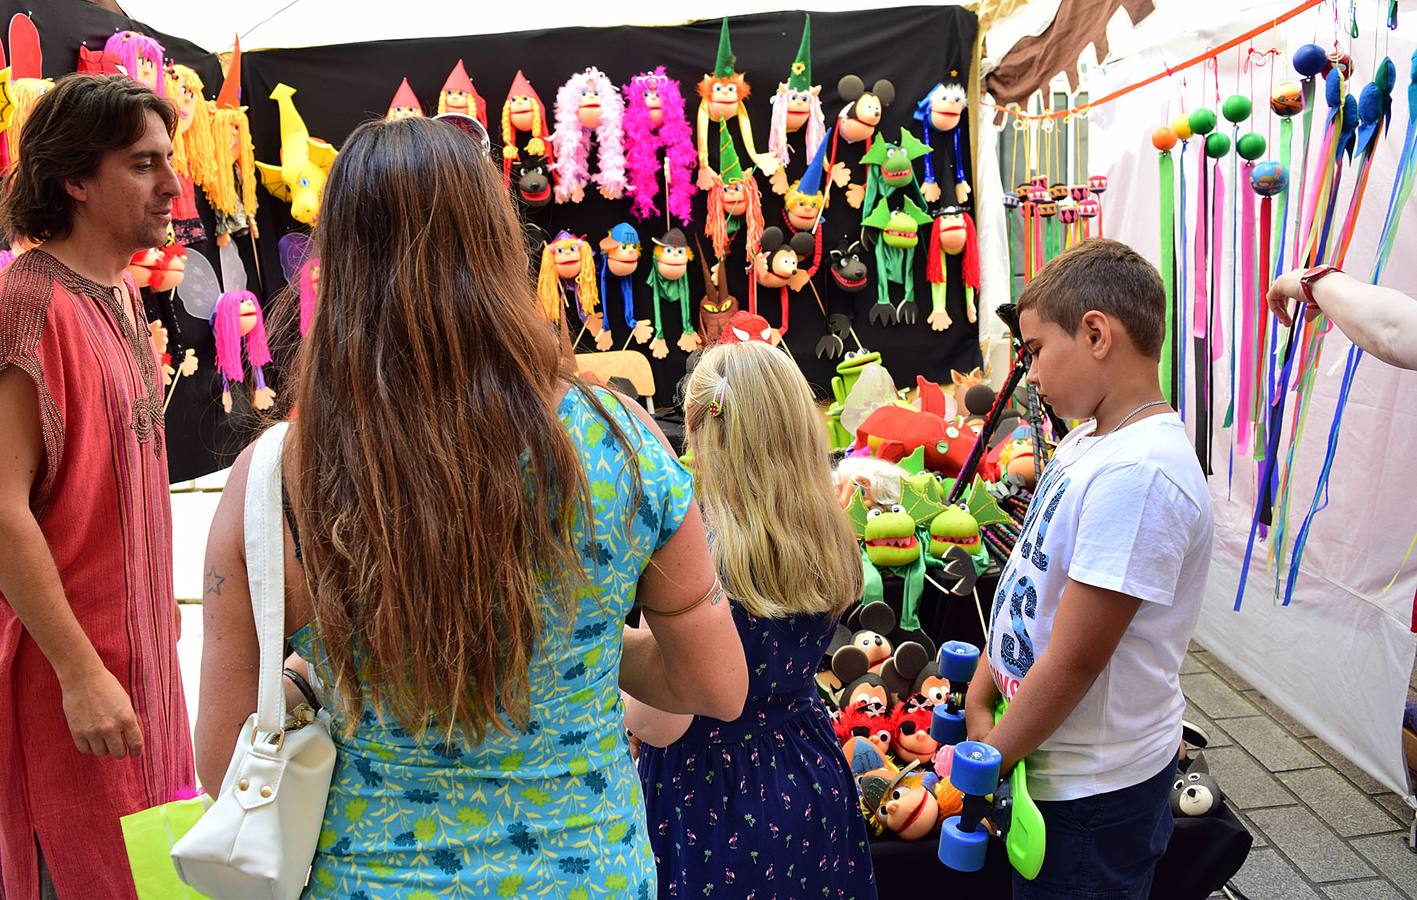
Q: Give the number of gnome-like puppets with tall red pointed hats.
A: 3